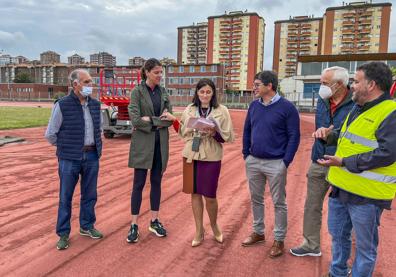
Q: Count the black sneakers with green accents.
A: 2